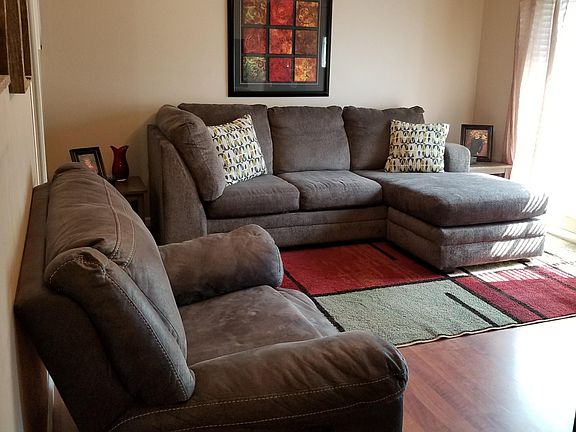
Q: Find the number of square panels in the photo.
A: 9